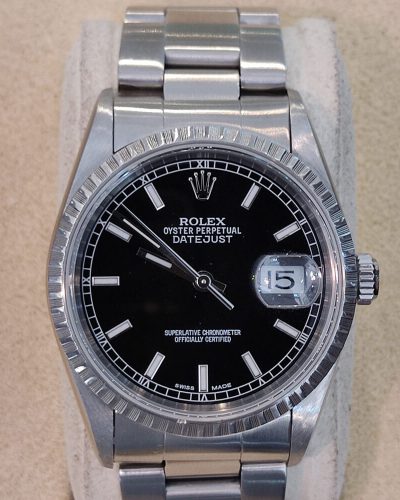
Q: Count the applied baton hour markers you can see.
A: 10